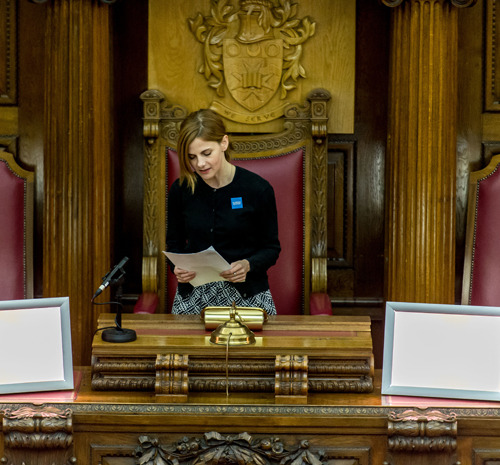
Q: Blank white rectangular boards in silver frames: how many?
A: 2